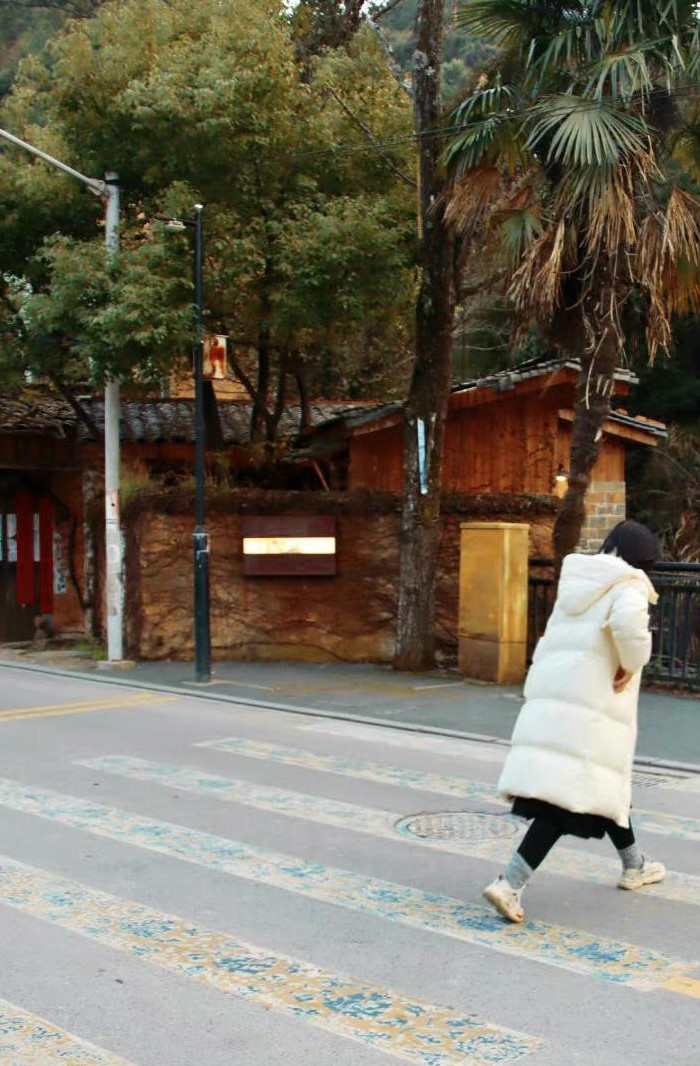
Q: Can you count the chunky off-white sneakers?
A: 2